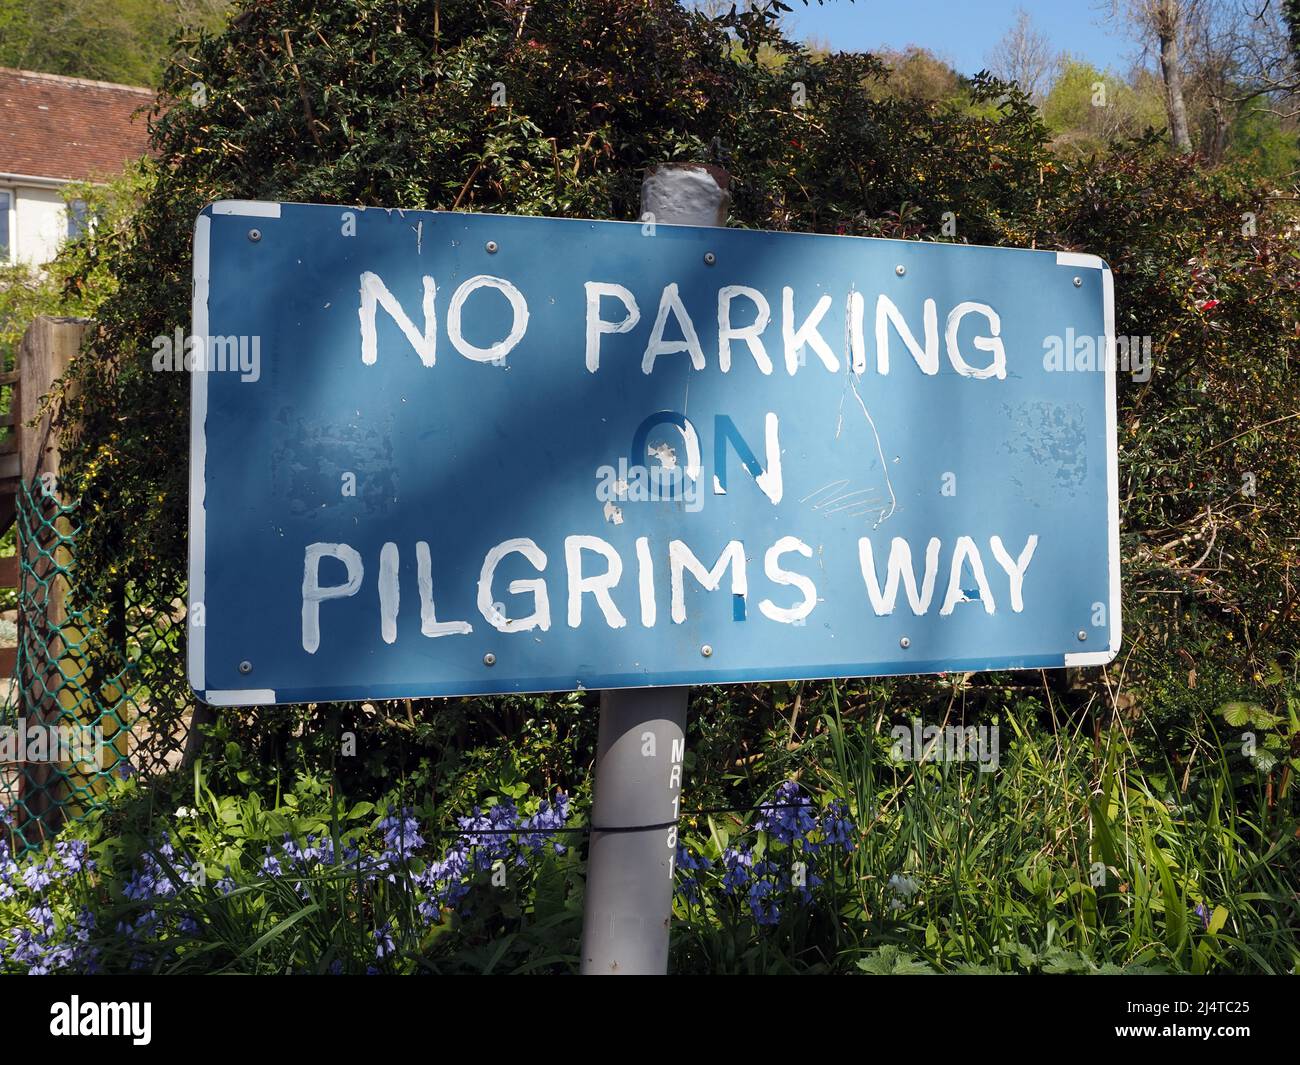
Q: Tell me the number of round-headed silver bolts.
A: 10